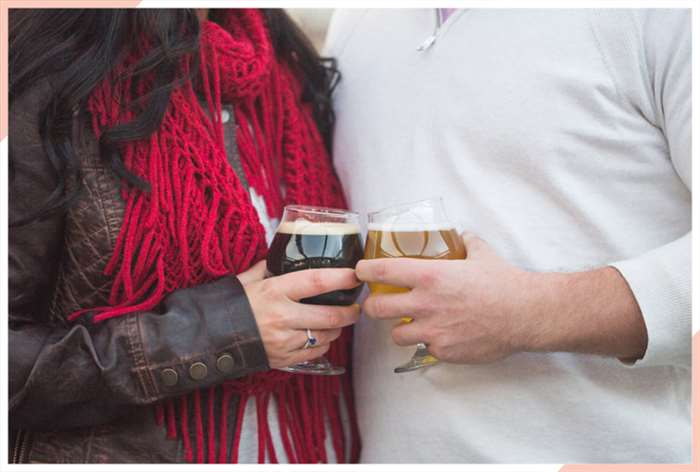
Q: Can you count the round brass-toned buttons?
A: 3